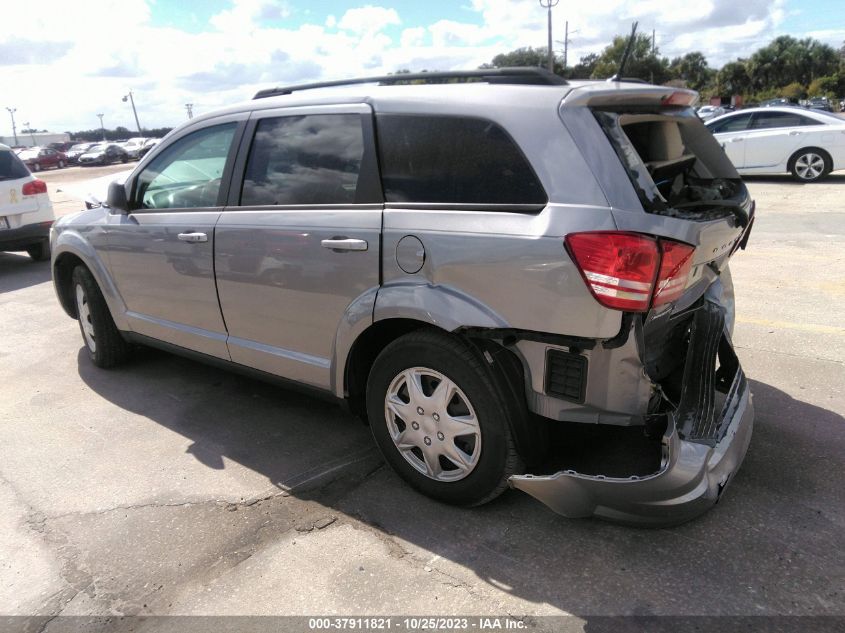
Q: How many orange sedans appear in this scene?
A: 0